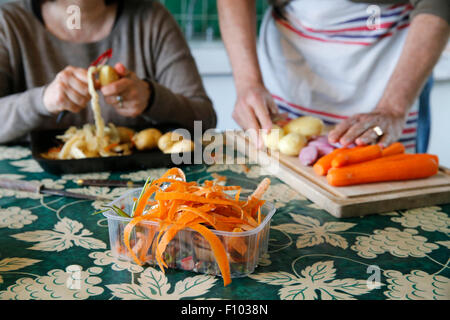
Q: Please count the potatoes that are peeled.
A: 3